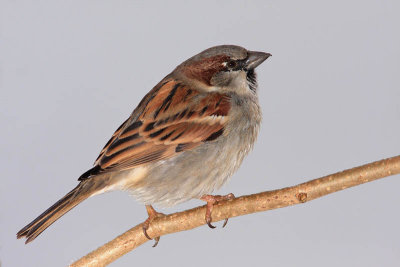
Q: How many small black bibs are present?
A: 1